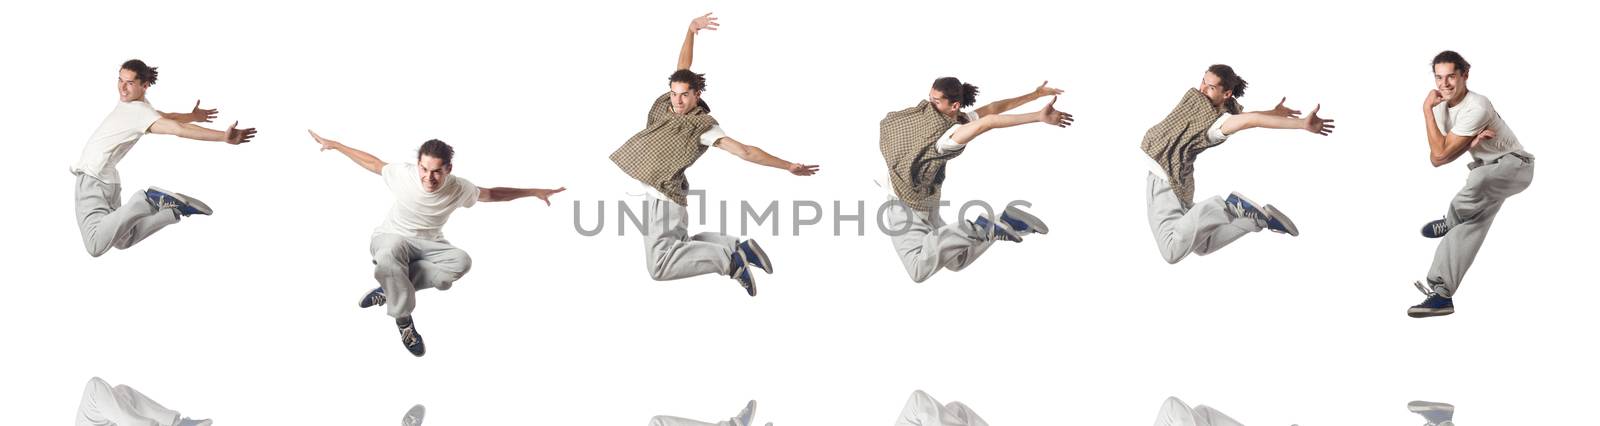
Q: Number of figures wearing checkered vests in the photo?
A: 3